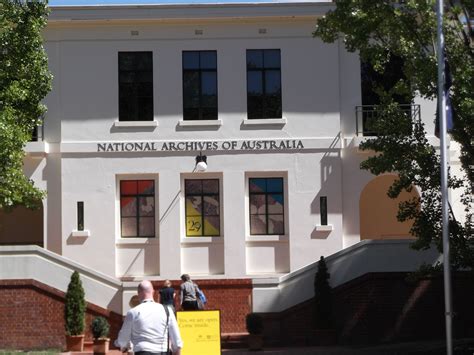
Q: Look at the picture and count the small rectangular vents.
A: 3